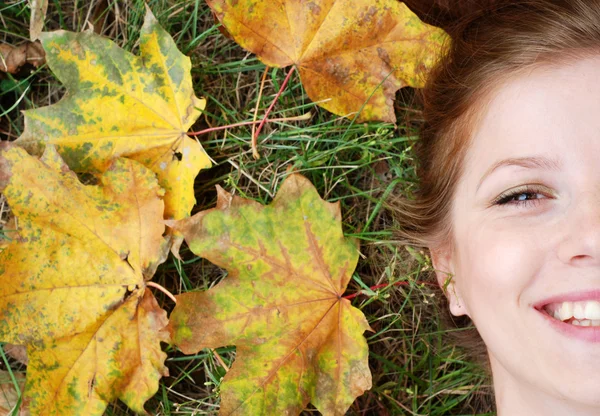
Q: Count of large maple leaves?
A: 4